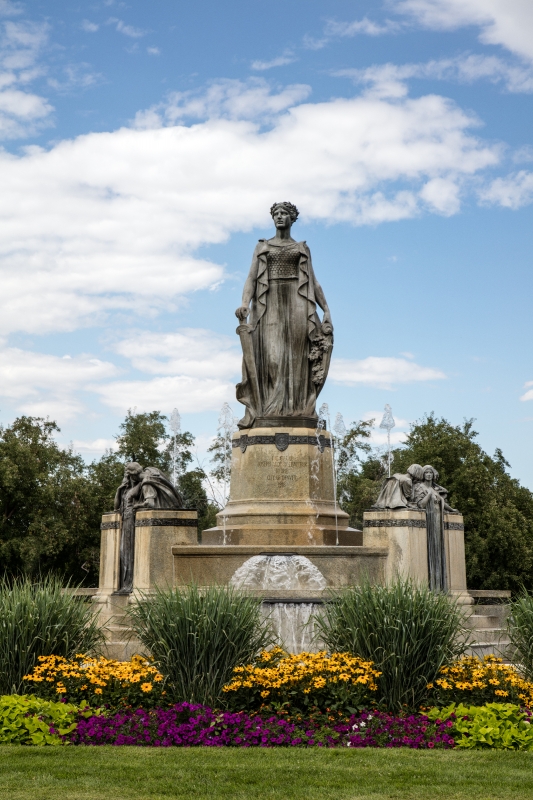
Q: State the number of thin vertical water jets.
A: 5